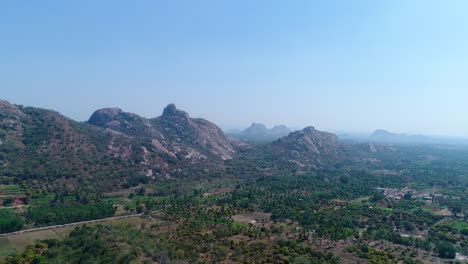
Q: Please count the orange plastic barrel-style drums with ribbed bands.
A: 0